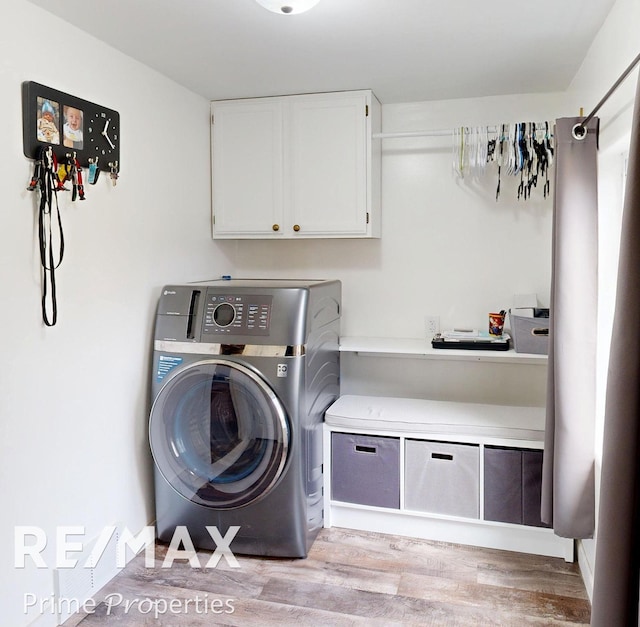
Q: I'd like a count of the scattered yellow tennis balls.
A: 0